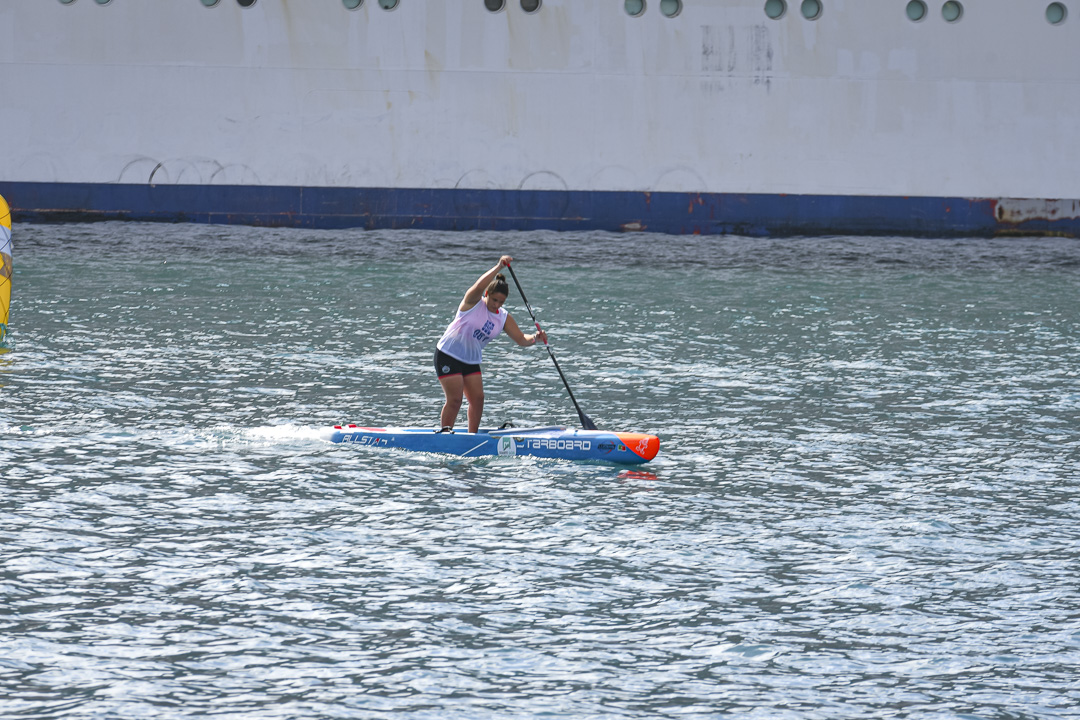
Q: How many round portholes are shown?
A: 15